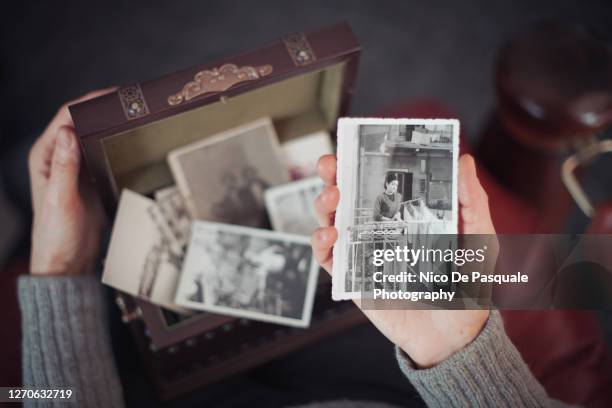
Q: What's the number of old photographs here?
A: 7